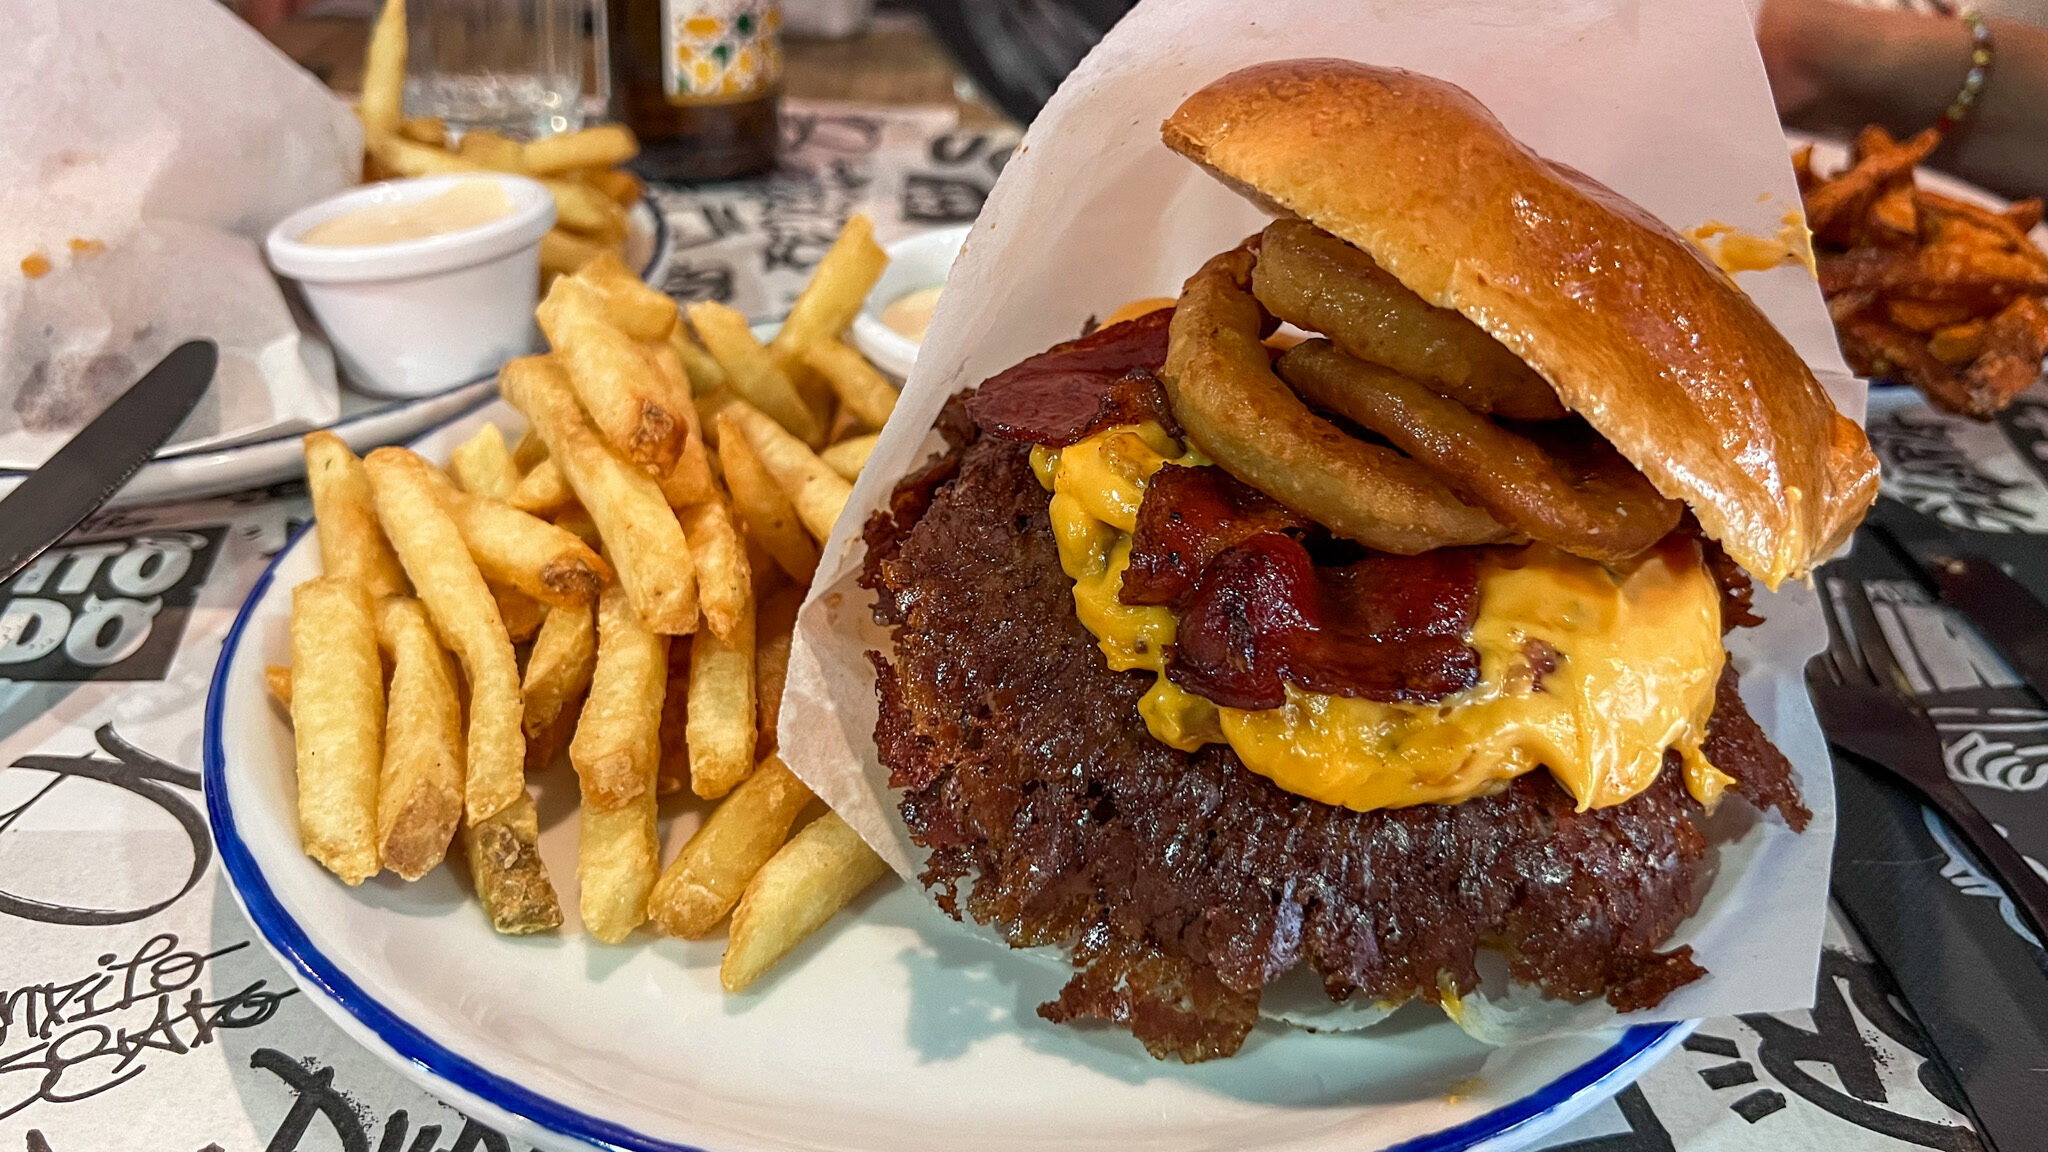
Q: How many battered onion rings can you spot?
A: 3